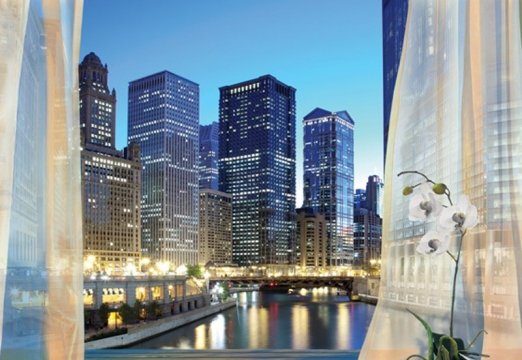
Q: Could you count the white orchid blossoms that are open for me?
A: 3